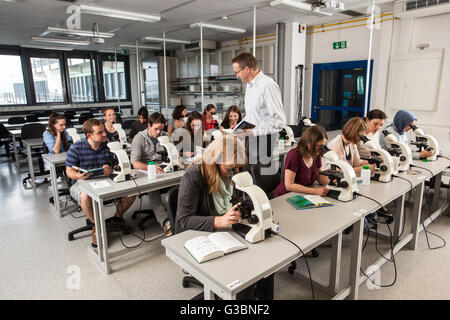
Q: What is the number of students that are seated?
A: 14